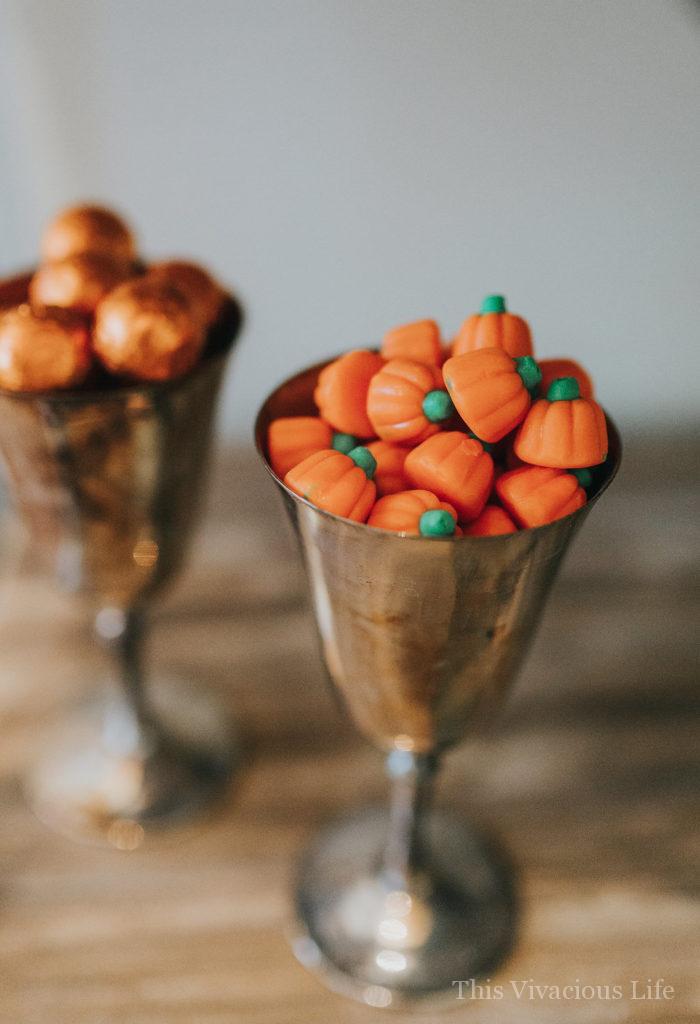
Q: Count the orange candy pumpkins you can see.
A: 14